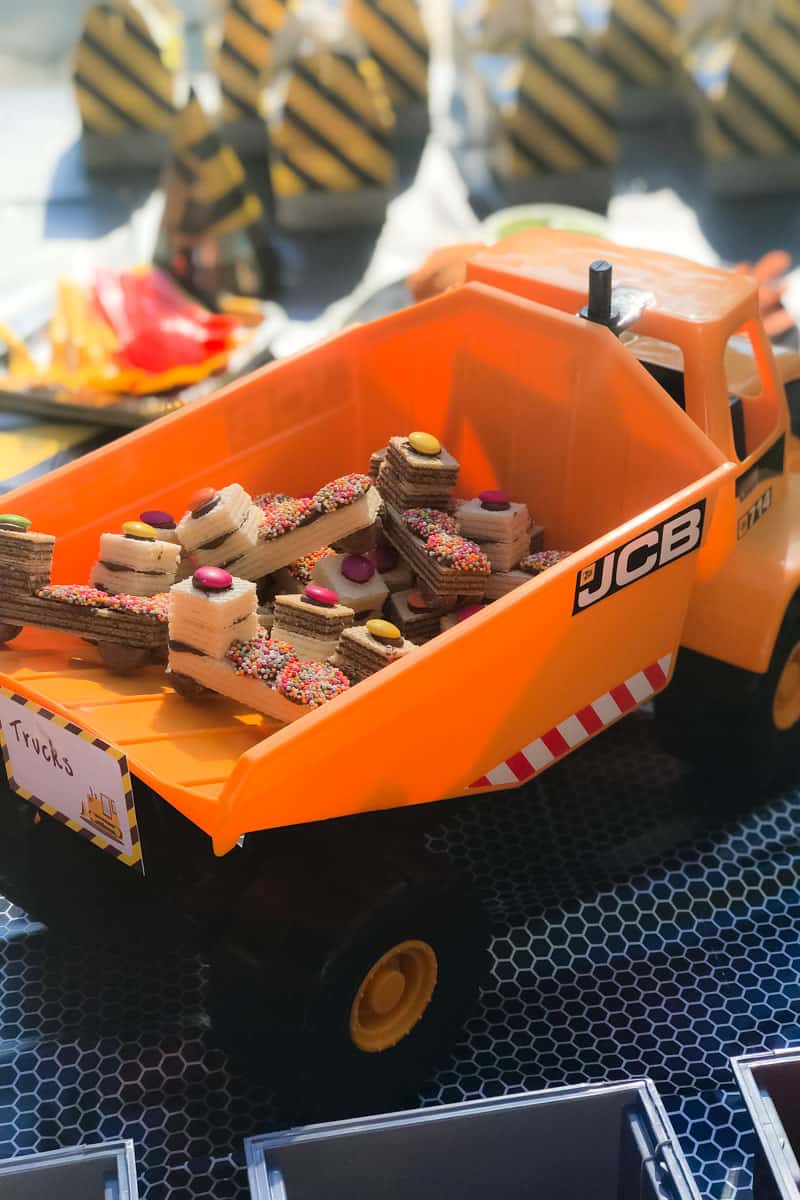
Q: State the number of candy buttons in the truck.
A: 13